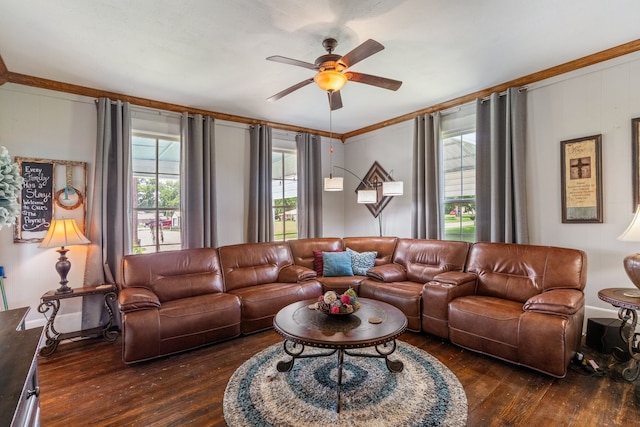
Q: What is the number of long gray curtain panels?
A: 6